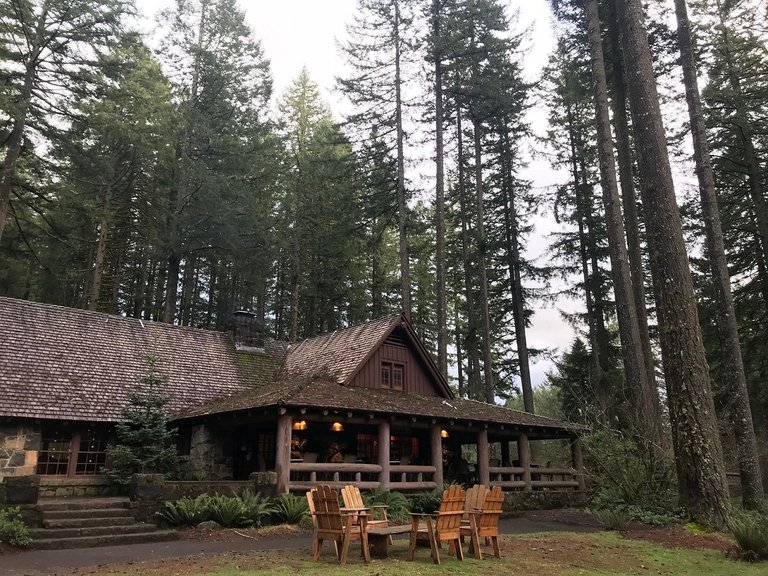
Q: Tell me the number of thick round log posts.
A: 6